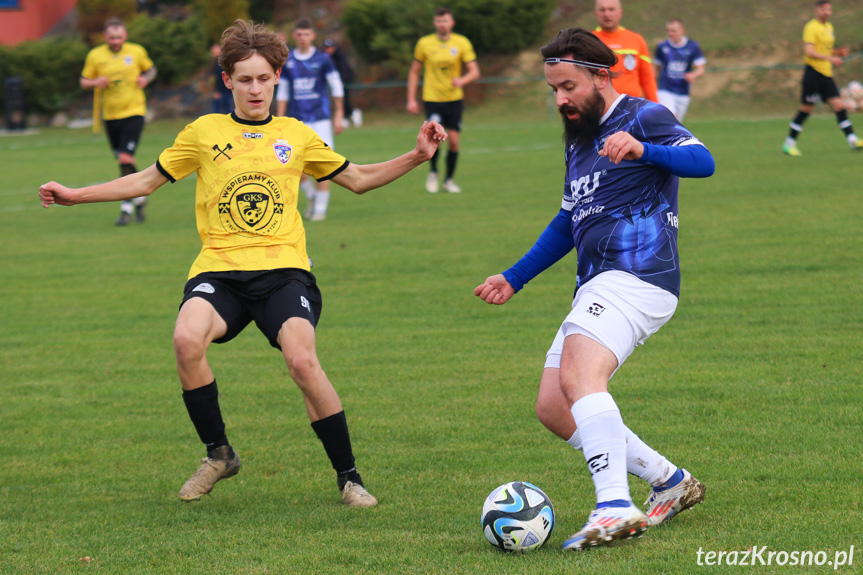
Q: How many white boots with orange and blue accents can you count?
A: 2